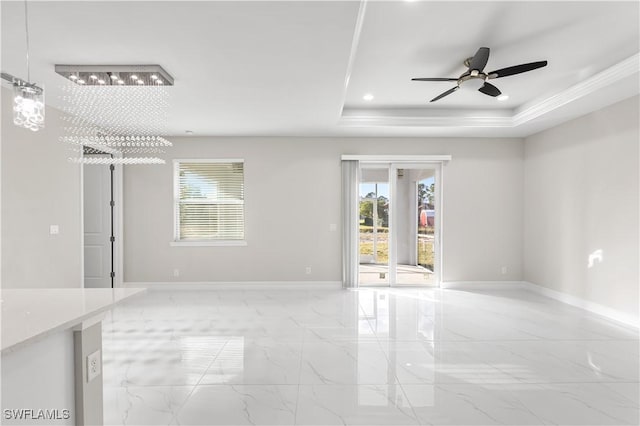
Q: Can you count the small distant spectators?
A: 0